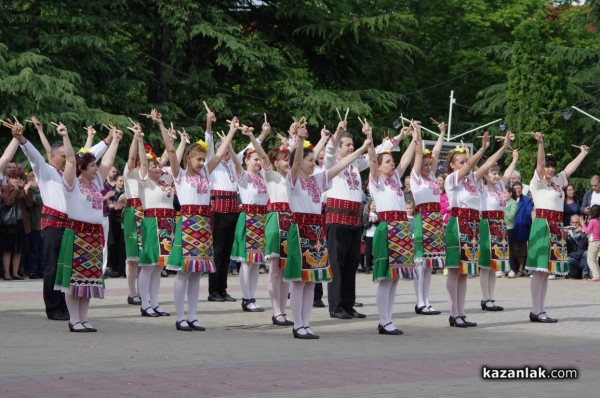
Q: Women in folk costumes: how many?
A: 12